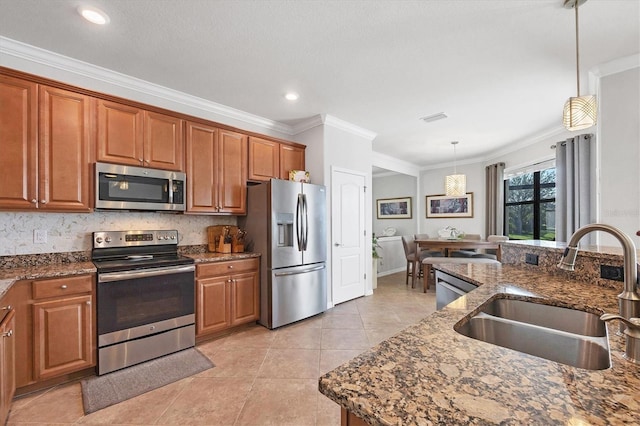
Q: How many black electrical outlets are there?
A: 2